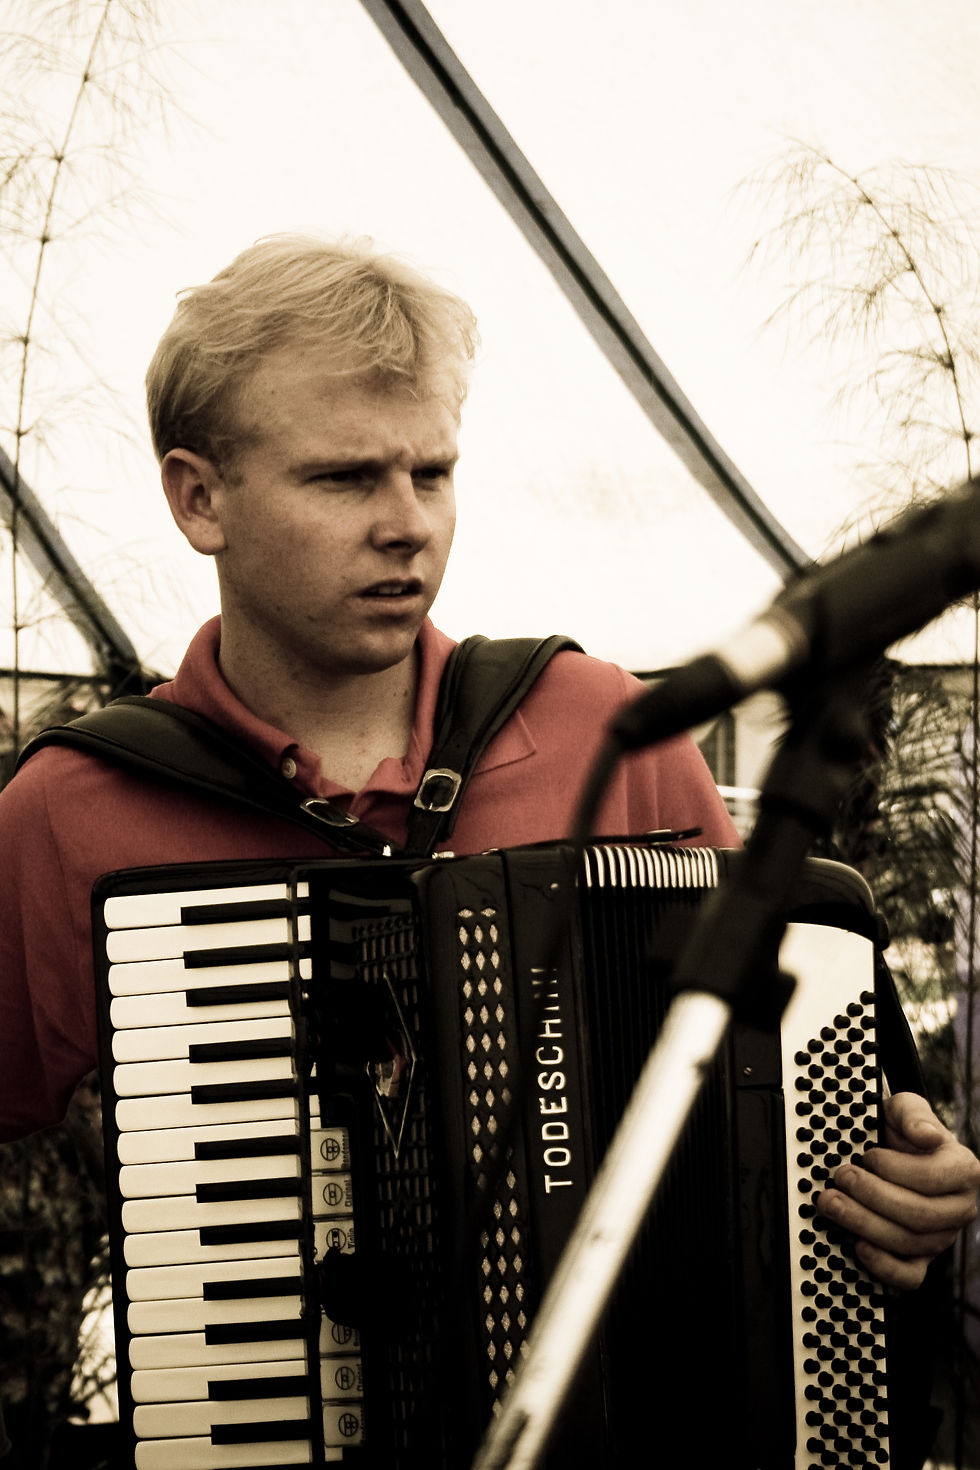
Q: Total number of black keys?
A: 12